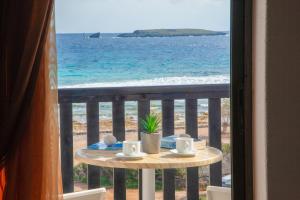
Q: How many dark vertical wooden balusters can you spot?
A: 7